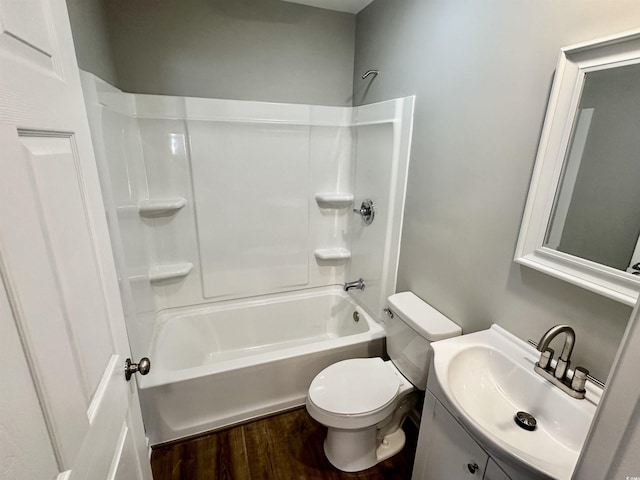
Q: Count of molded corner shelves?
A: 4